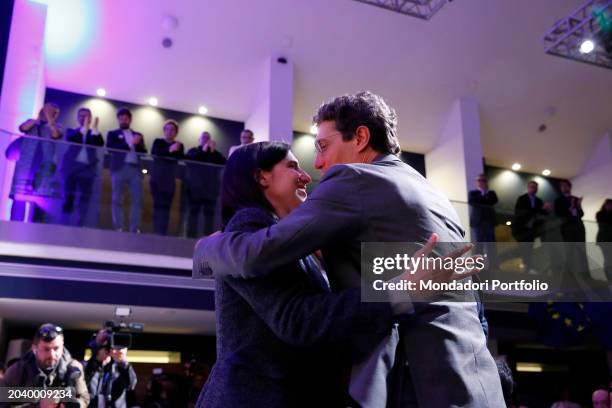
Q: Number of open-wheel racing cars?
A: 0